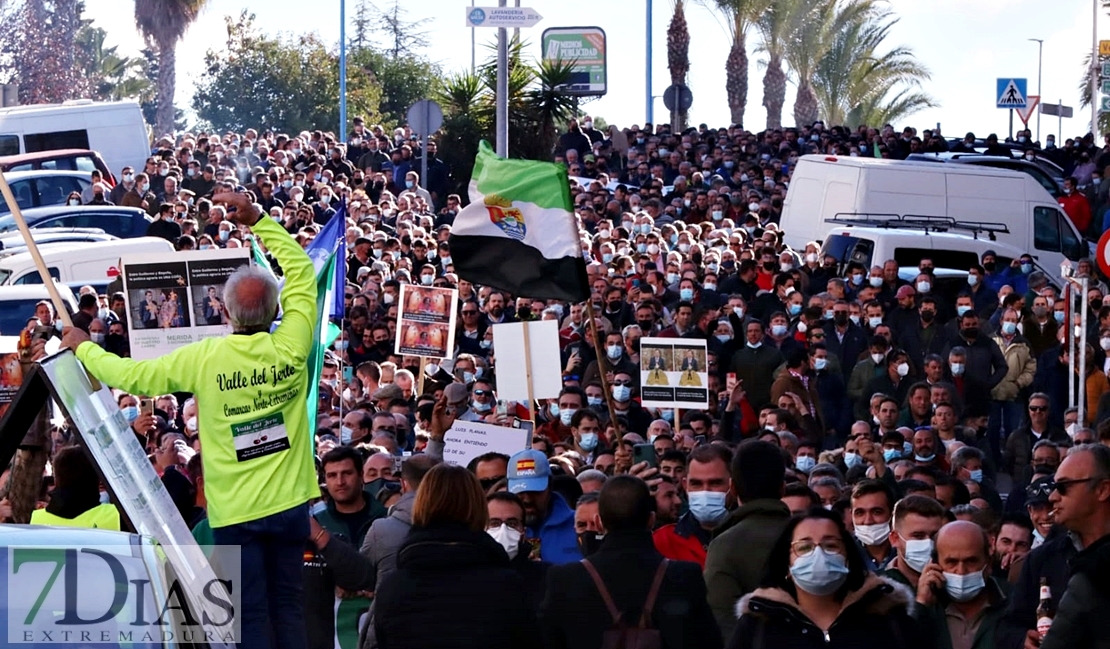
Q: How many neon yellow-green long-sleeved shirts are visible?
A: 1